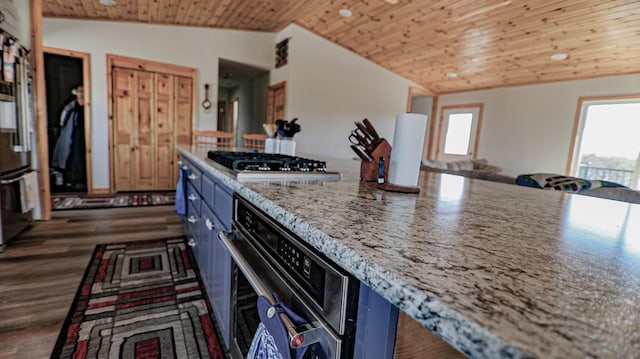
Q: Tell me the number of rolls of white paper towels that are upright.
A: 1